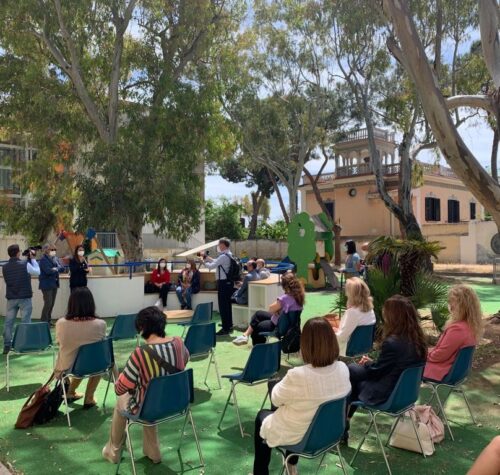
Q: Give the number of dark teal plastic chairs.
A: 12